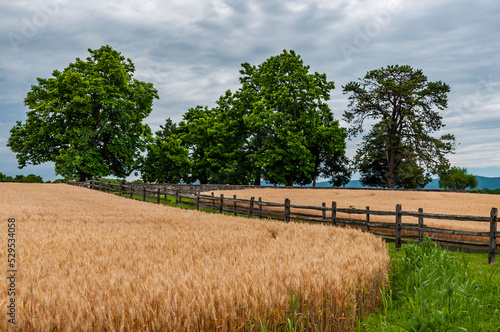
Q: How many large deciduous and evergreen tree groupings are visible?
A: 3